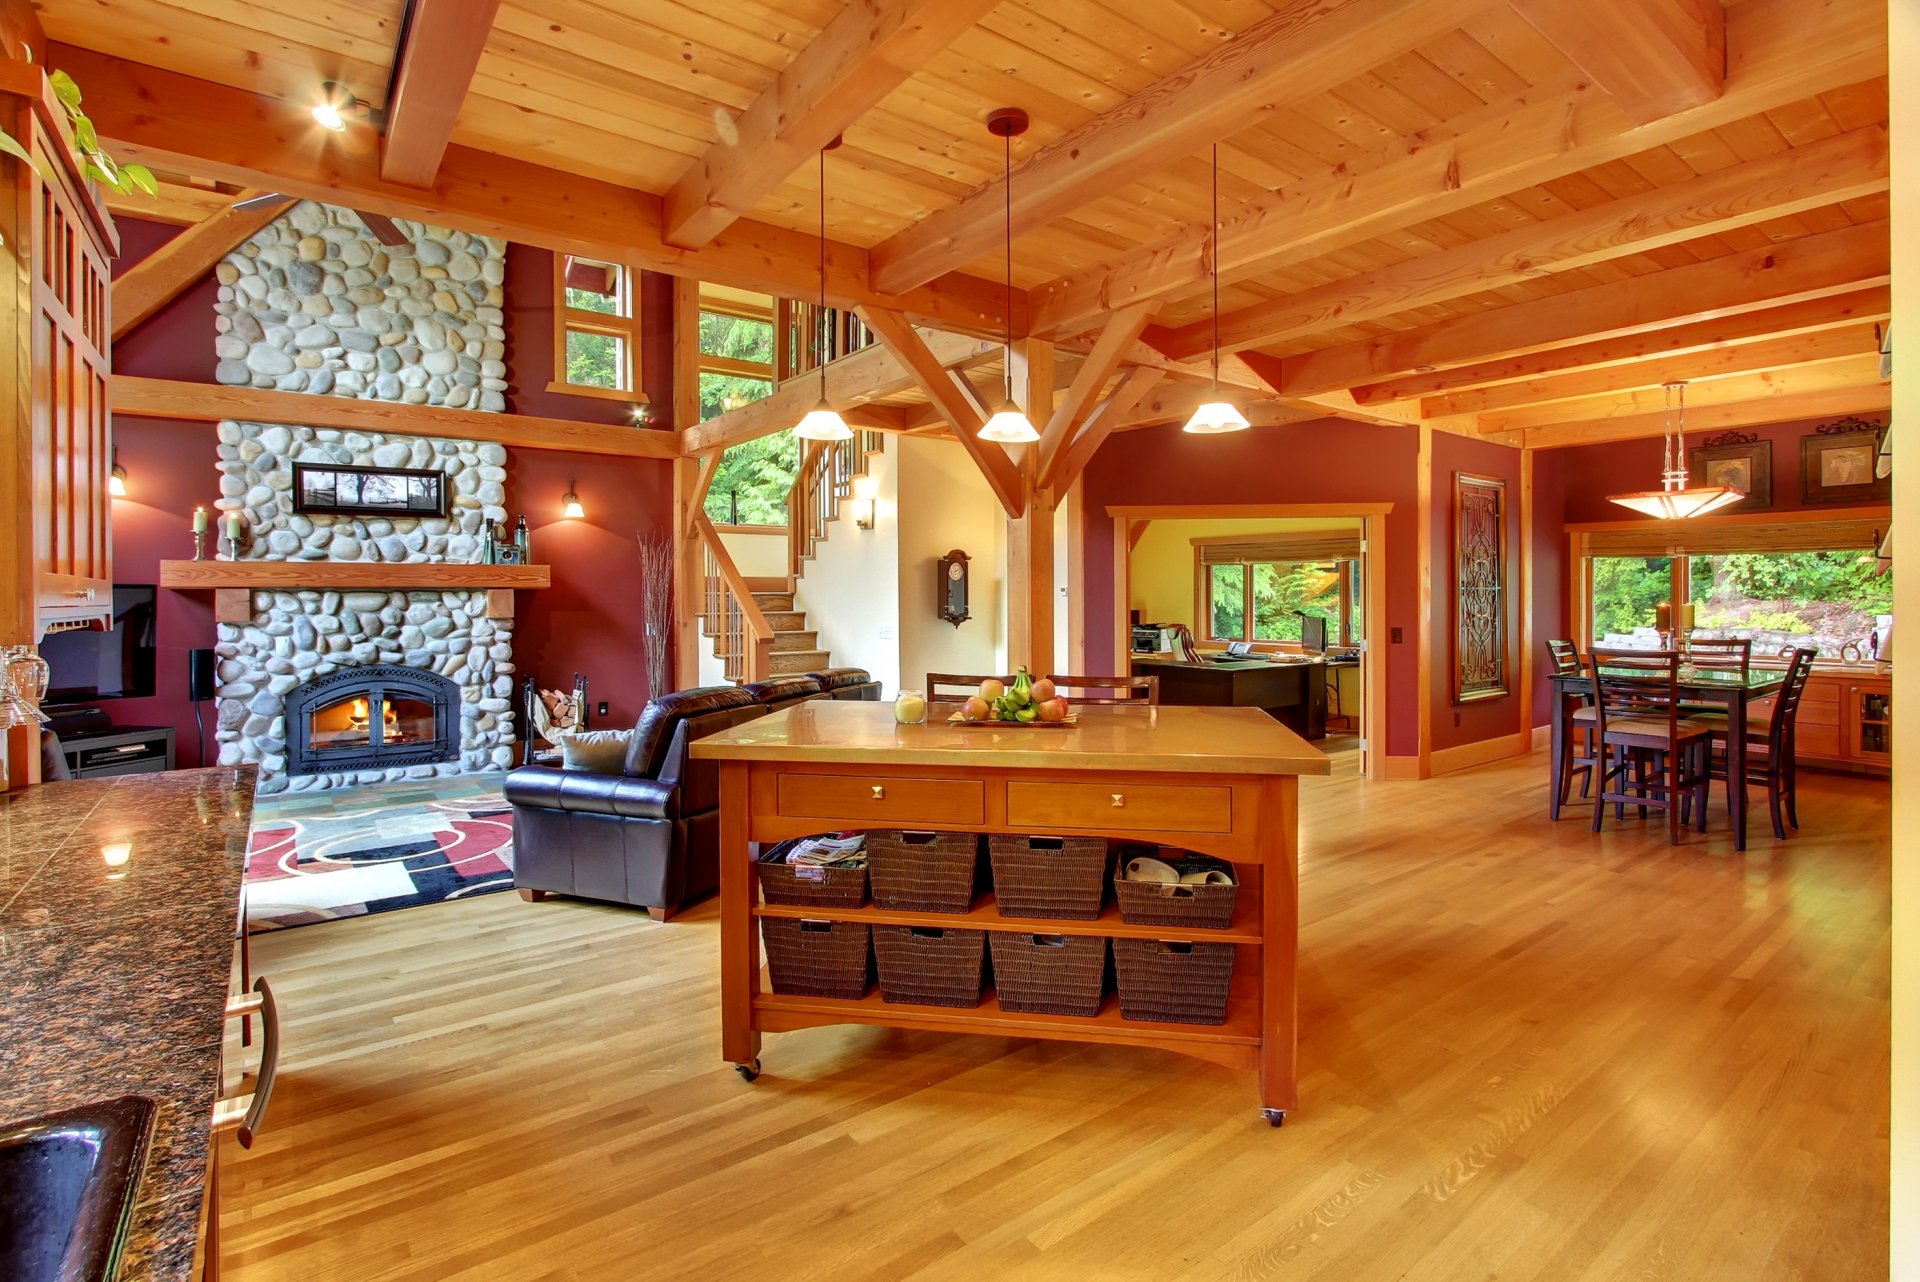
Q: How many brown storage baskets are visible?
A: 8